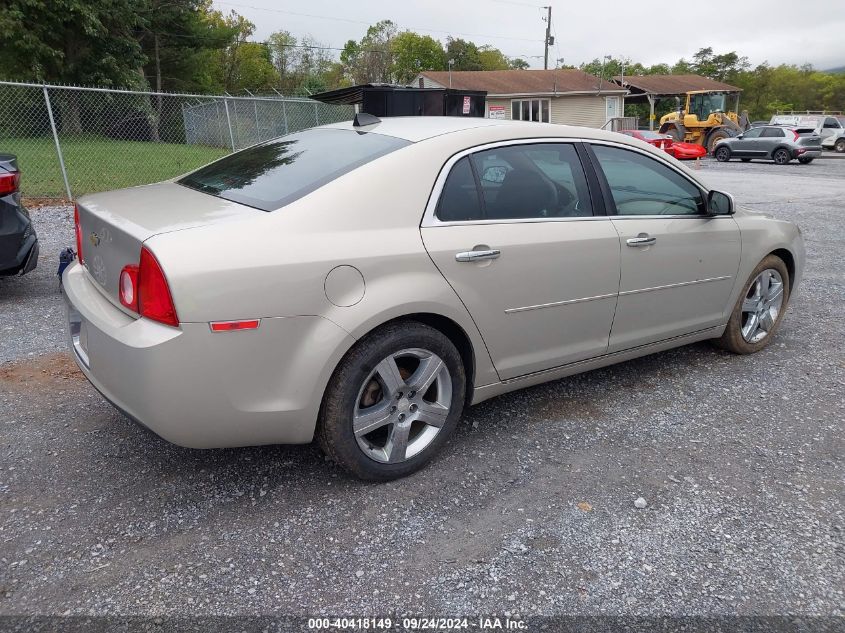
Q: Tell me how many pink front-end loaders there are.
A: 0